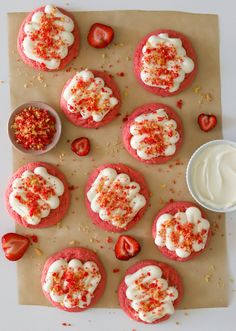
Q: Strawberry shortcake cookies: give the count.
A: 9